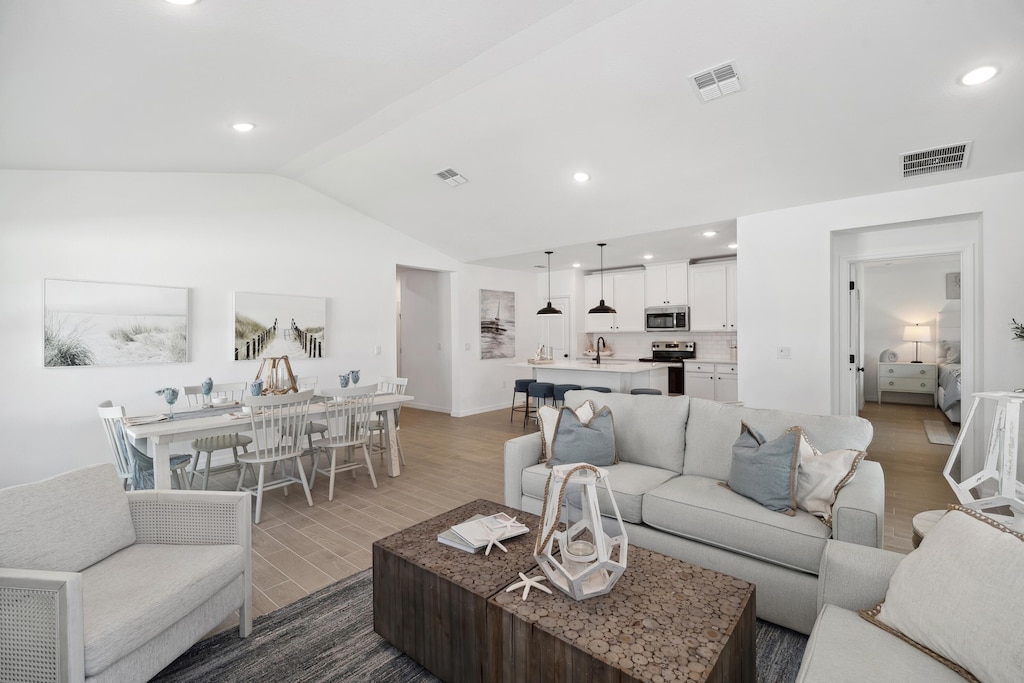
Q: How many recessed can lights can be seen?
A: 8